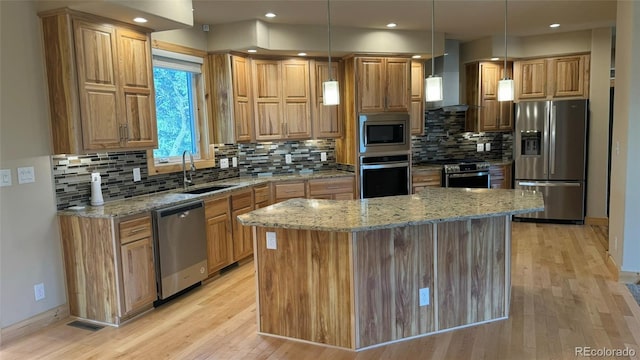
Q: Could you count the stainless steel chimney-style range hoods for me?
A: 1